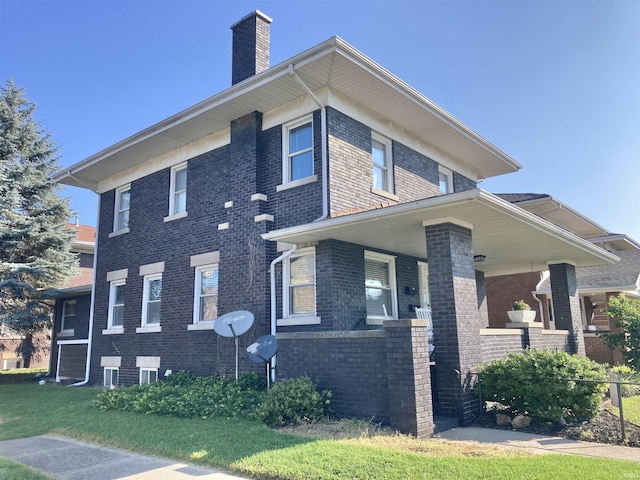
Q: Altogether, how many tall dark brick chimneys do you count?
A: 1